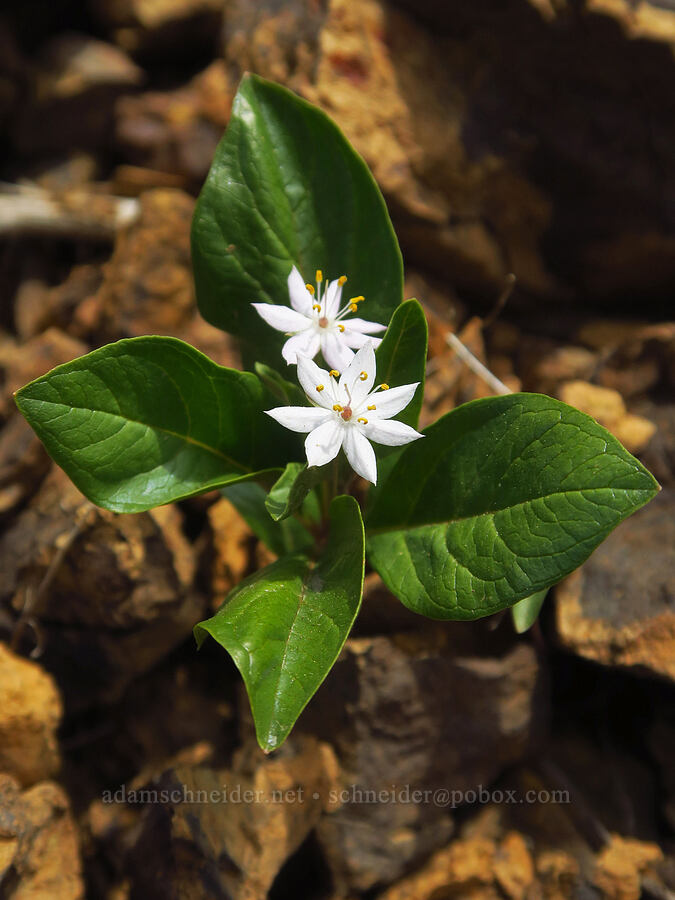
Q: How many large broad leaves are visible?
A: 4